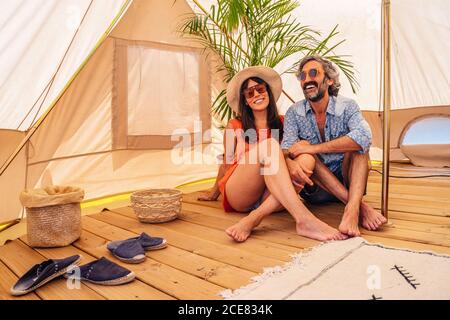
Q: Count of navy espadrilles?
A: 4